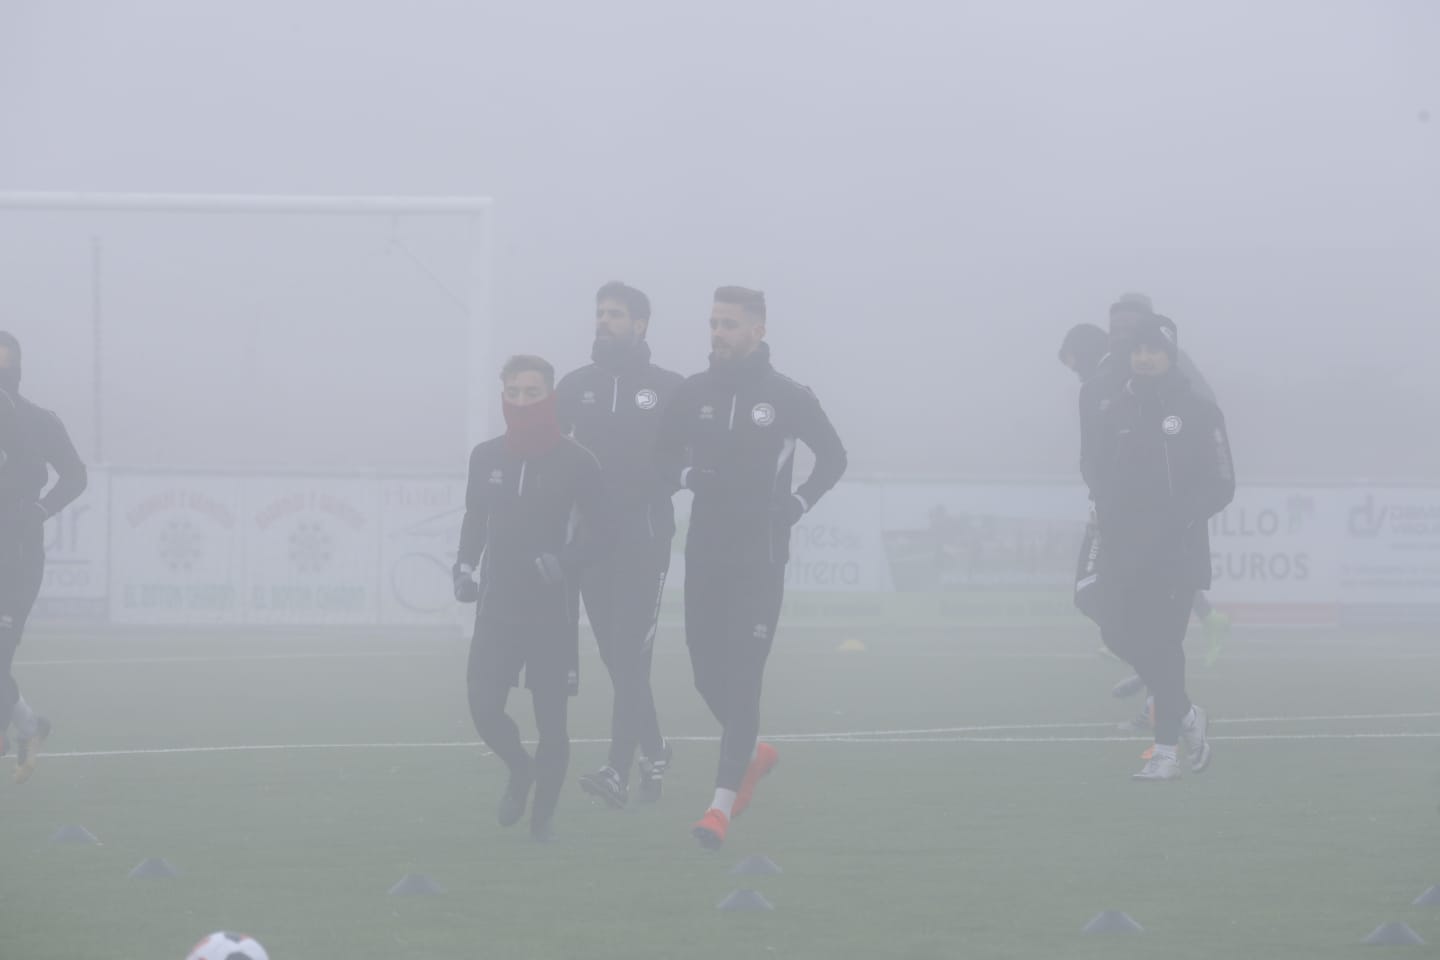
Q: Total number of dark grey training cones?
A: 8